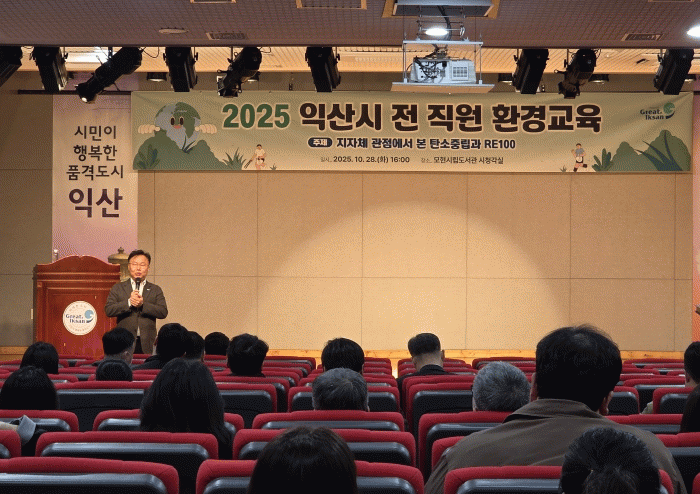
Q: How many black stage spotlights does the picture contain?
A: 9